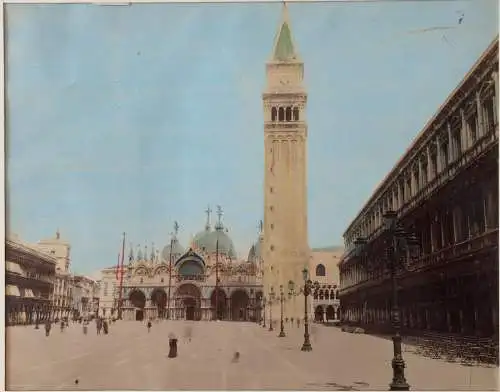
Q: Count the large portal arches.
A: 5